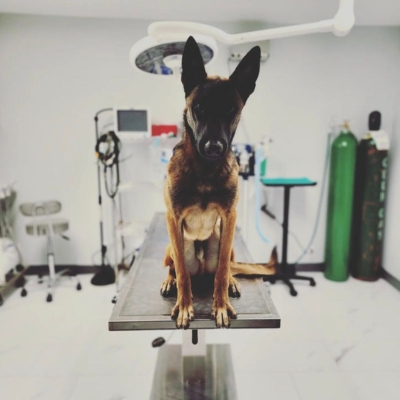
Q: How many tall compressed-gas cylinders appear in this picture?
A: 2